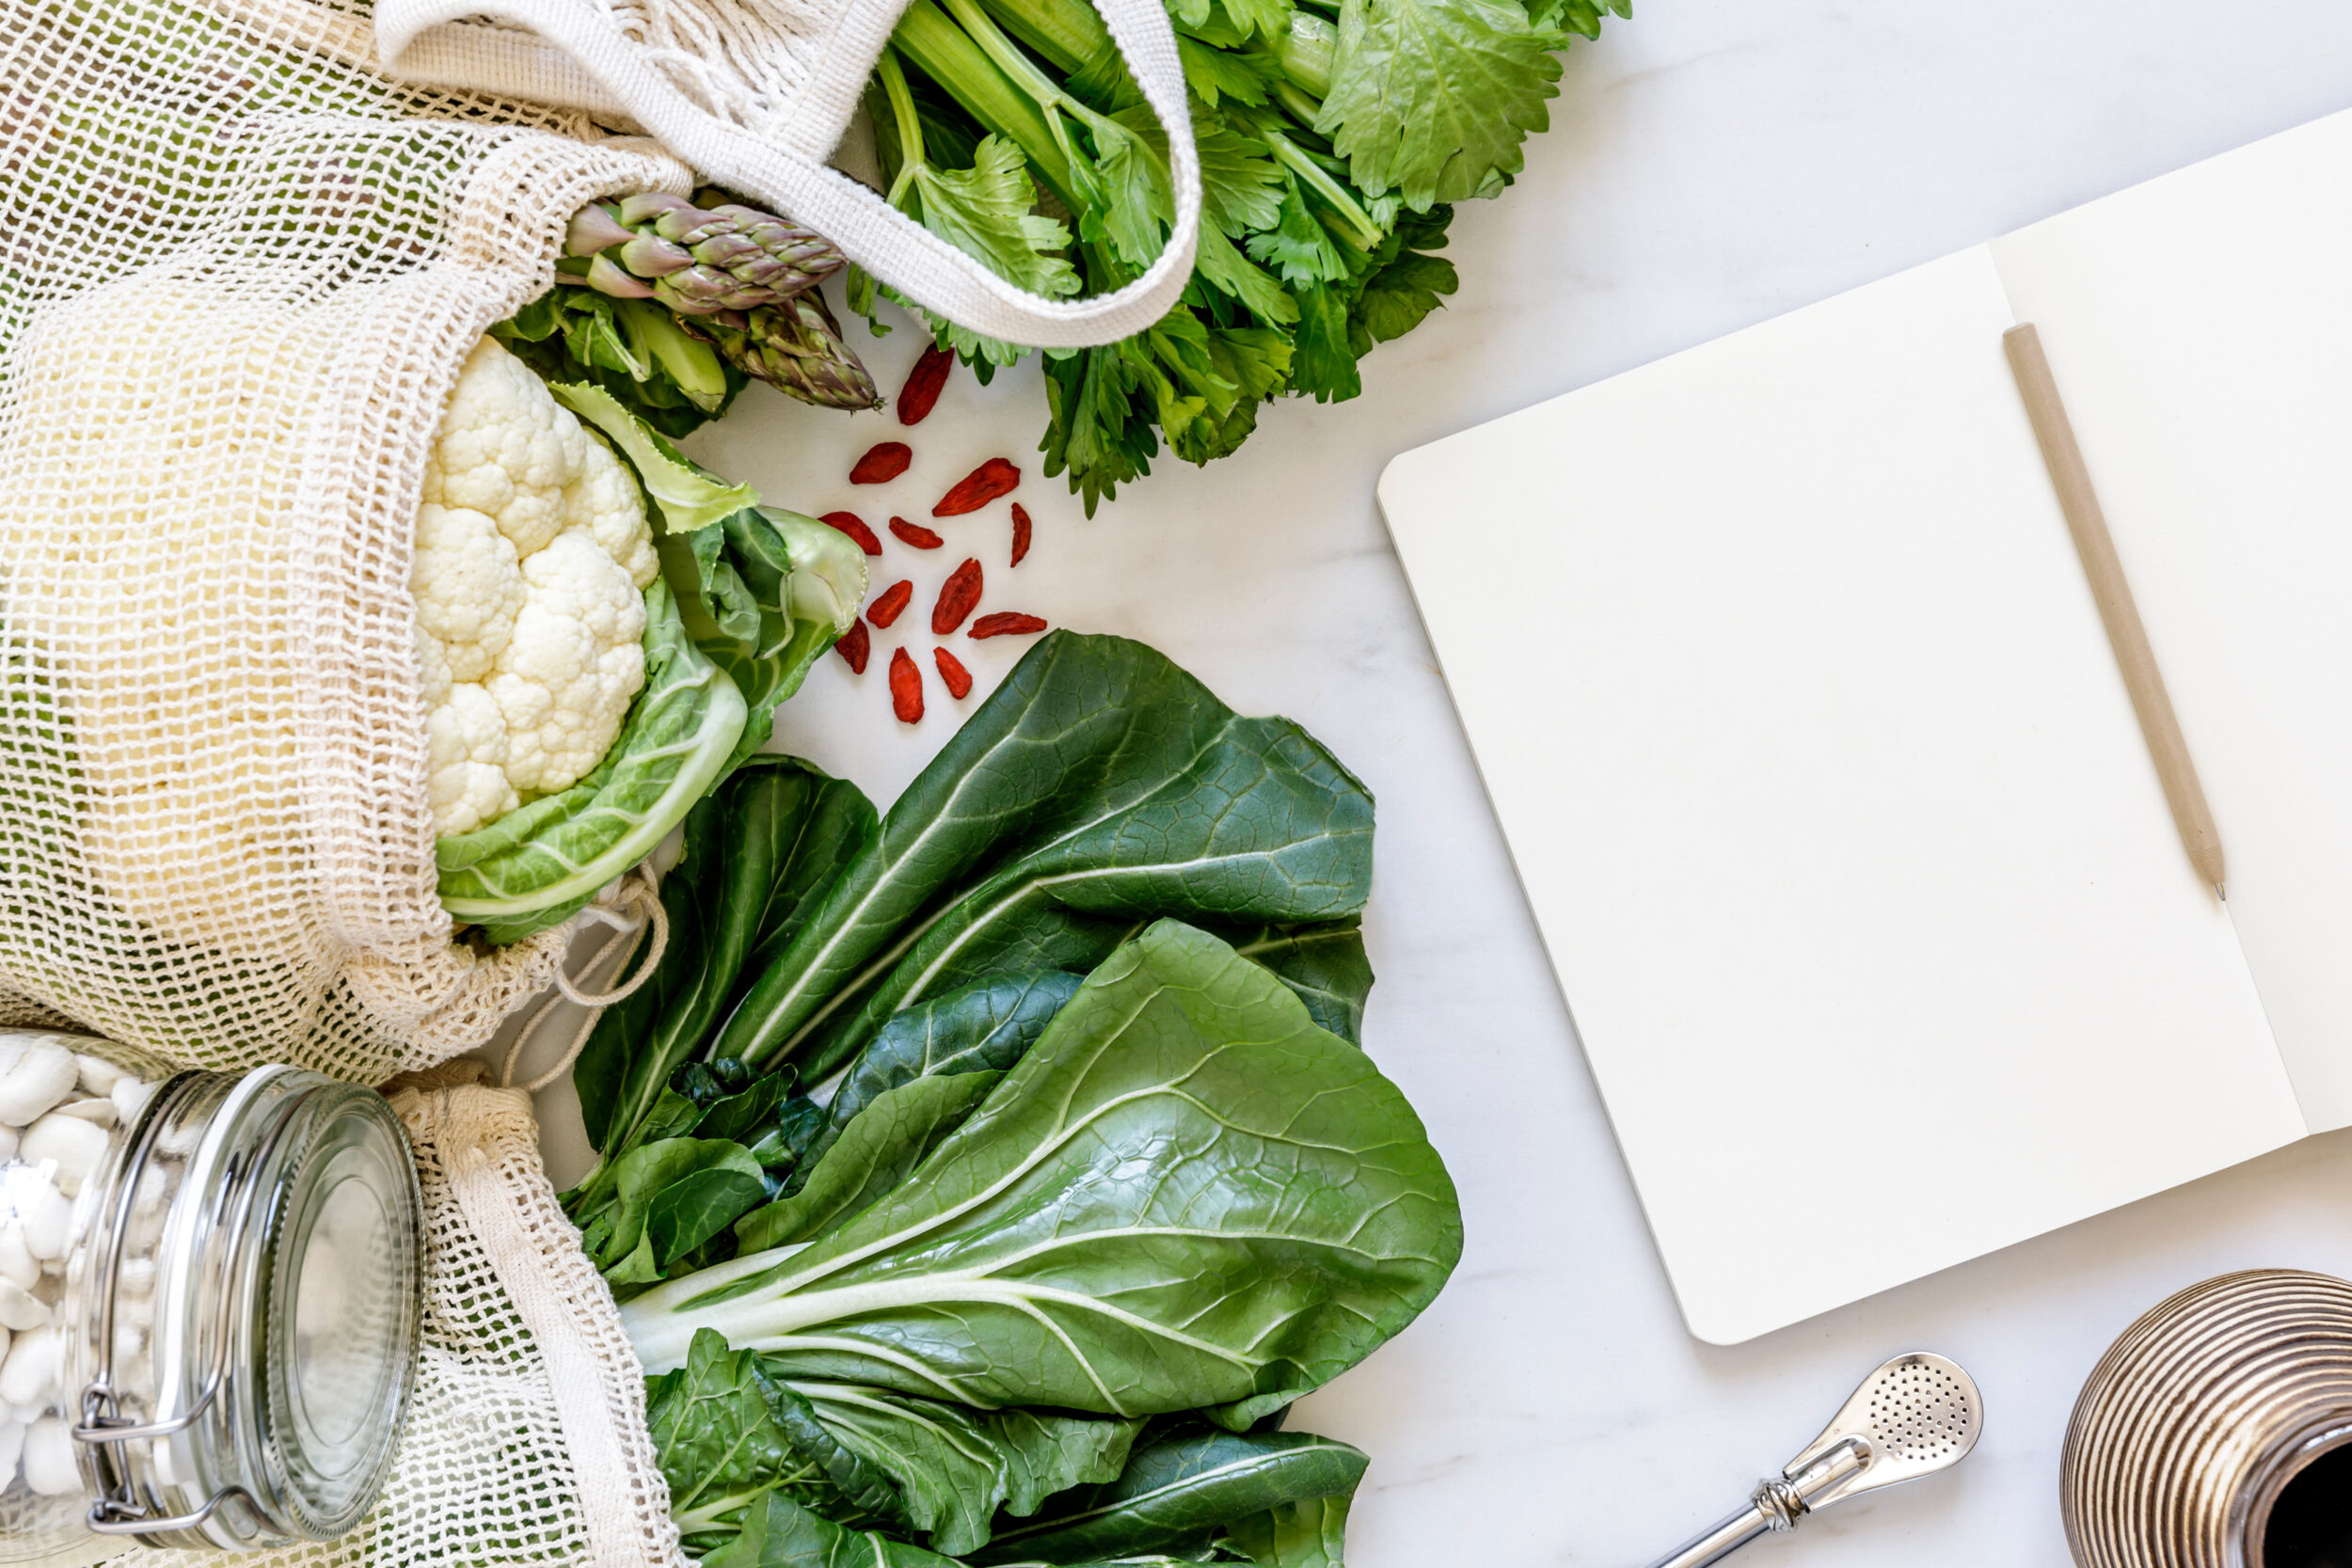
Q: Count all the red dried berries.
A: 12